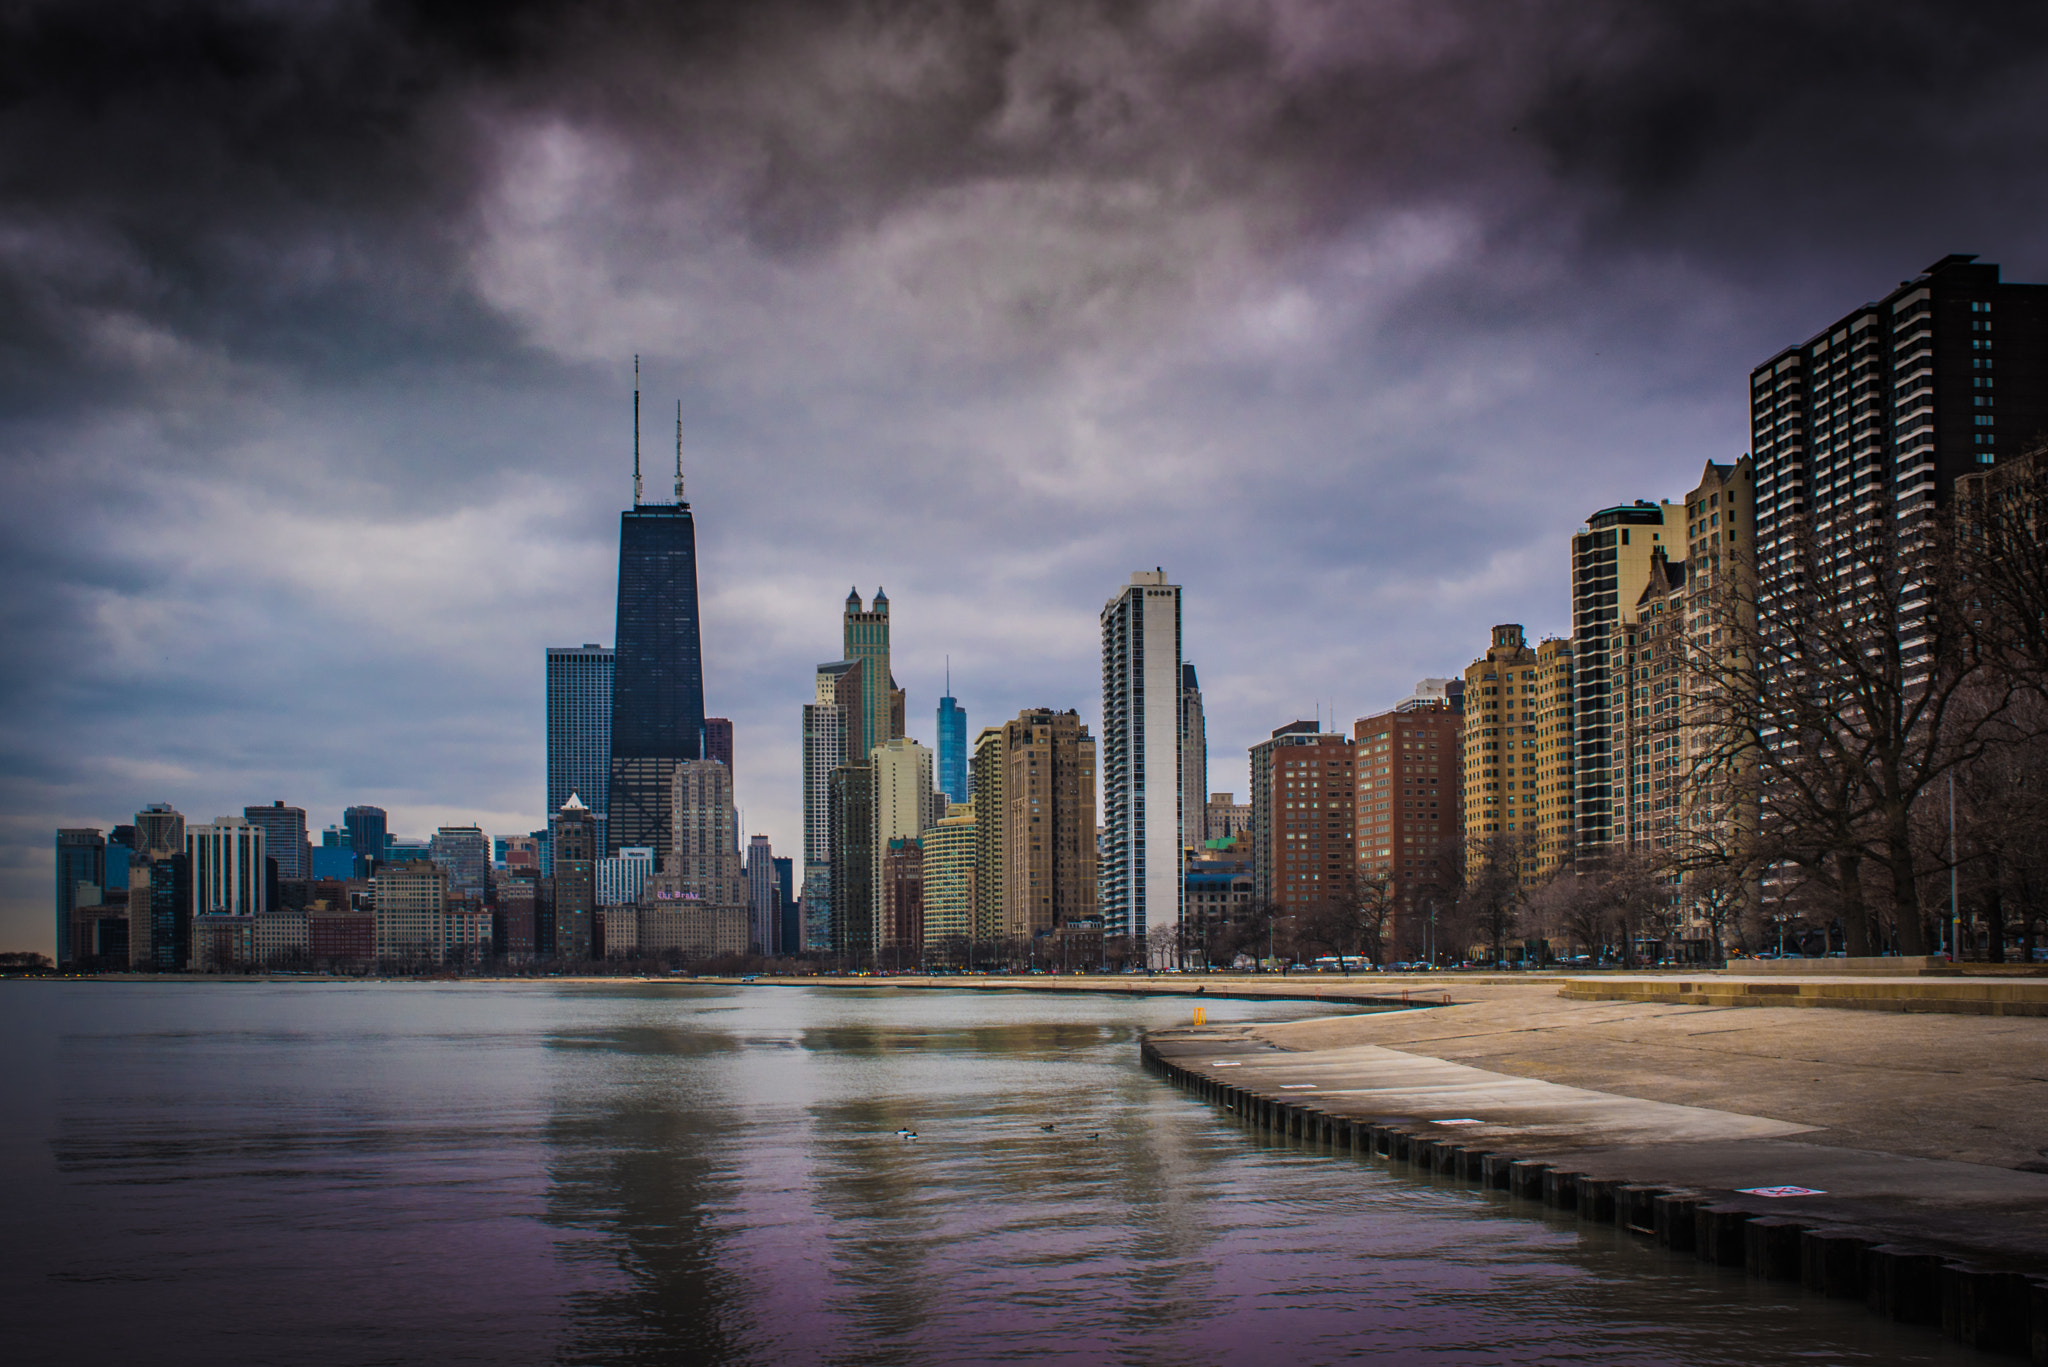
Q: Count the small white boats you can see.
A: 0